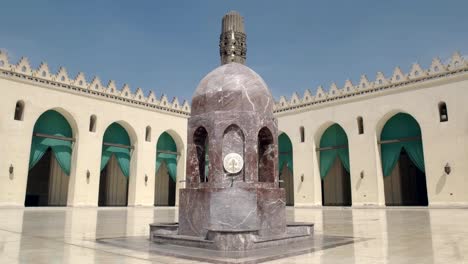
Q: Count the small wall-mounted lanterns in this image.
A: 6